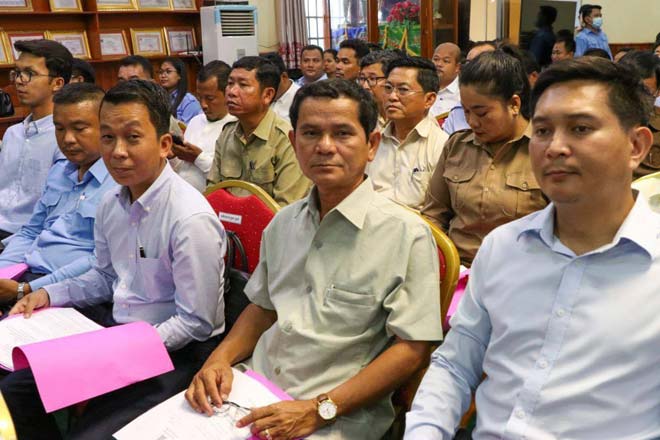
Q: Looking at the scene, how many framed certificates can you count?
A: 11